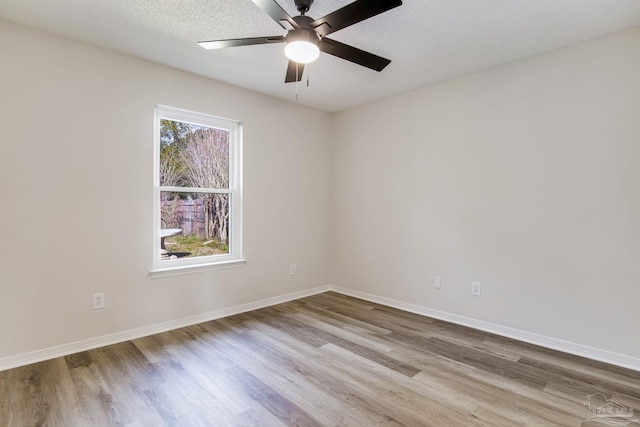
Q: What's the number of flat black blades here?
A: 5